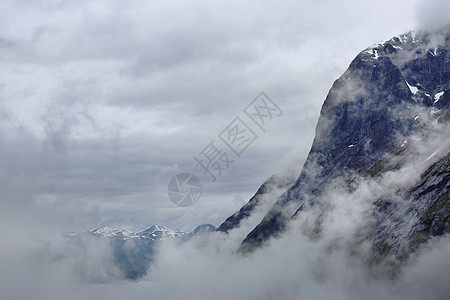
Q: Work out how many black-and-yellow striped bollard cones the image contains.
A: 0